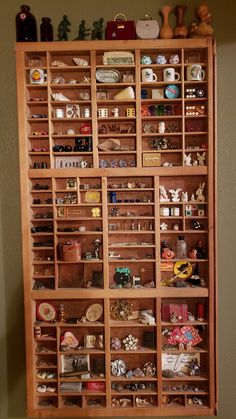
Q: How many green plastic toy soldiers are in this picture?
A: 3